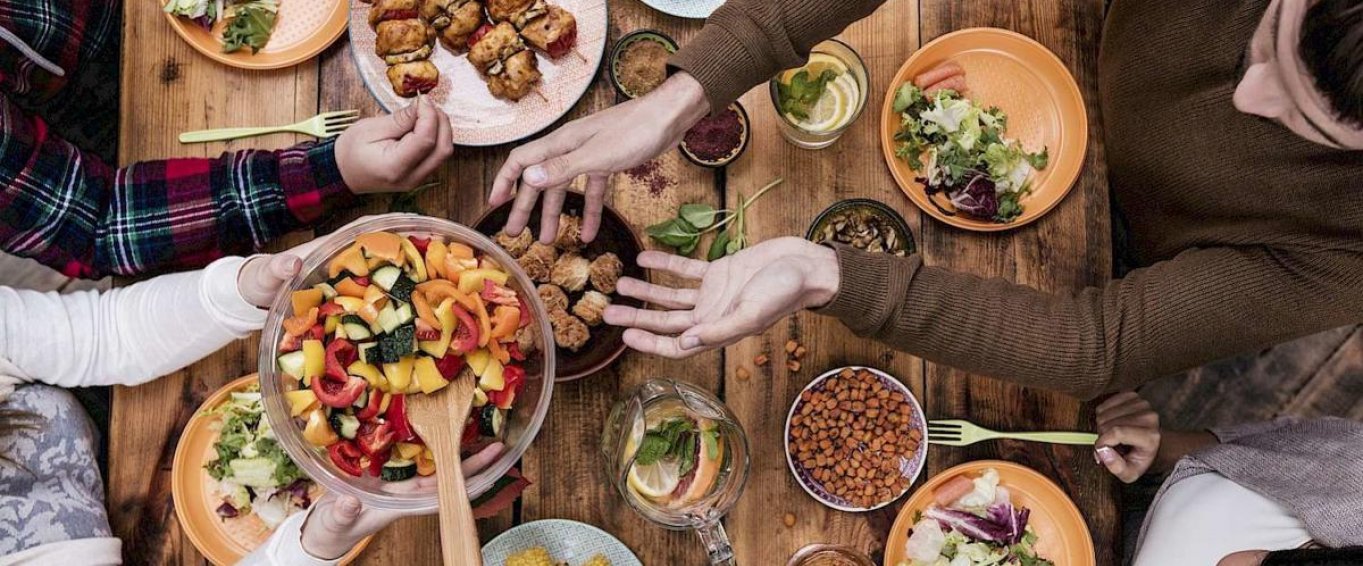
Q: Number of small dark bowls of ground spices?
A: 2